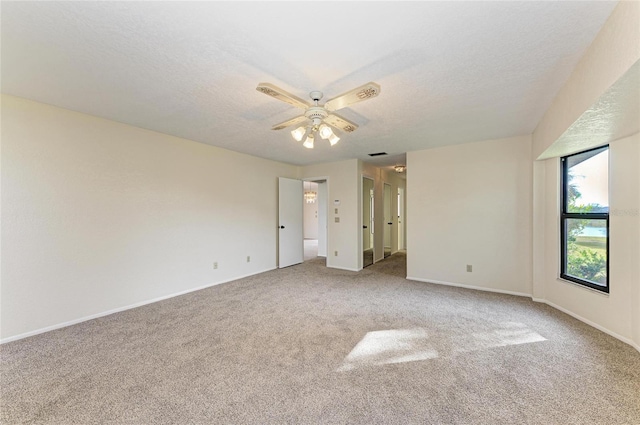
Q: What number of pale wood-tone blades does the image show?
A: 4